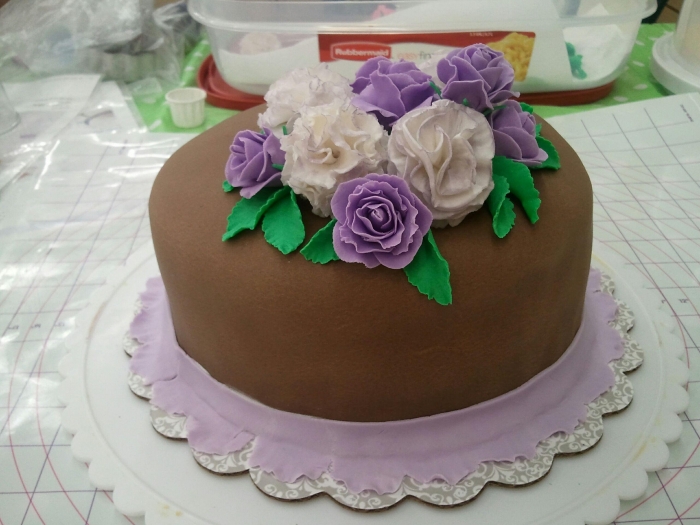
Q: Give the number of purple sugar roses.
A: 5